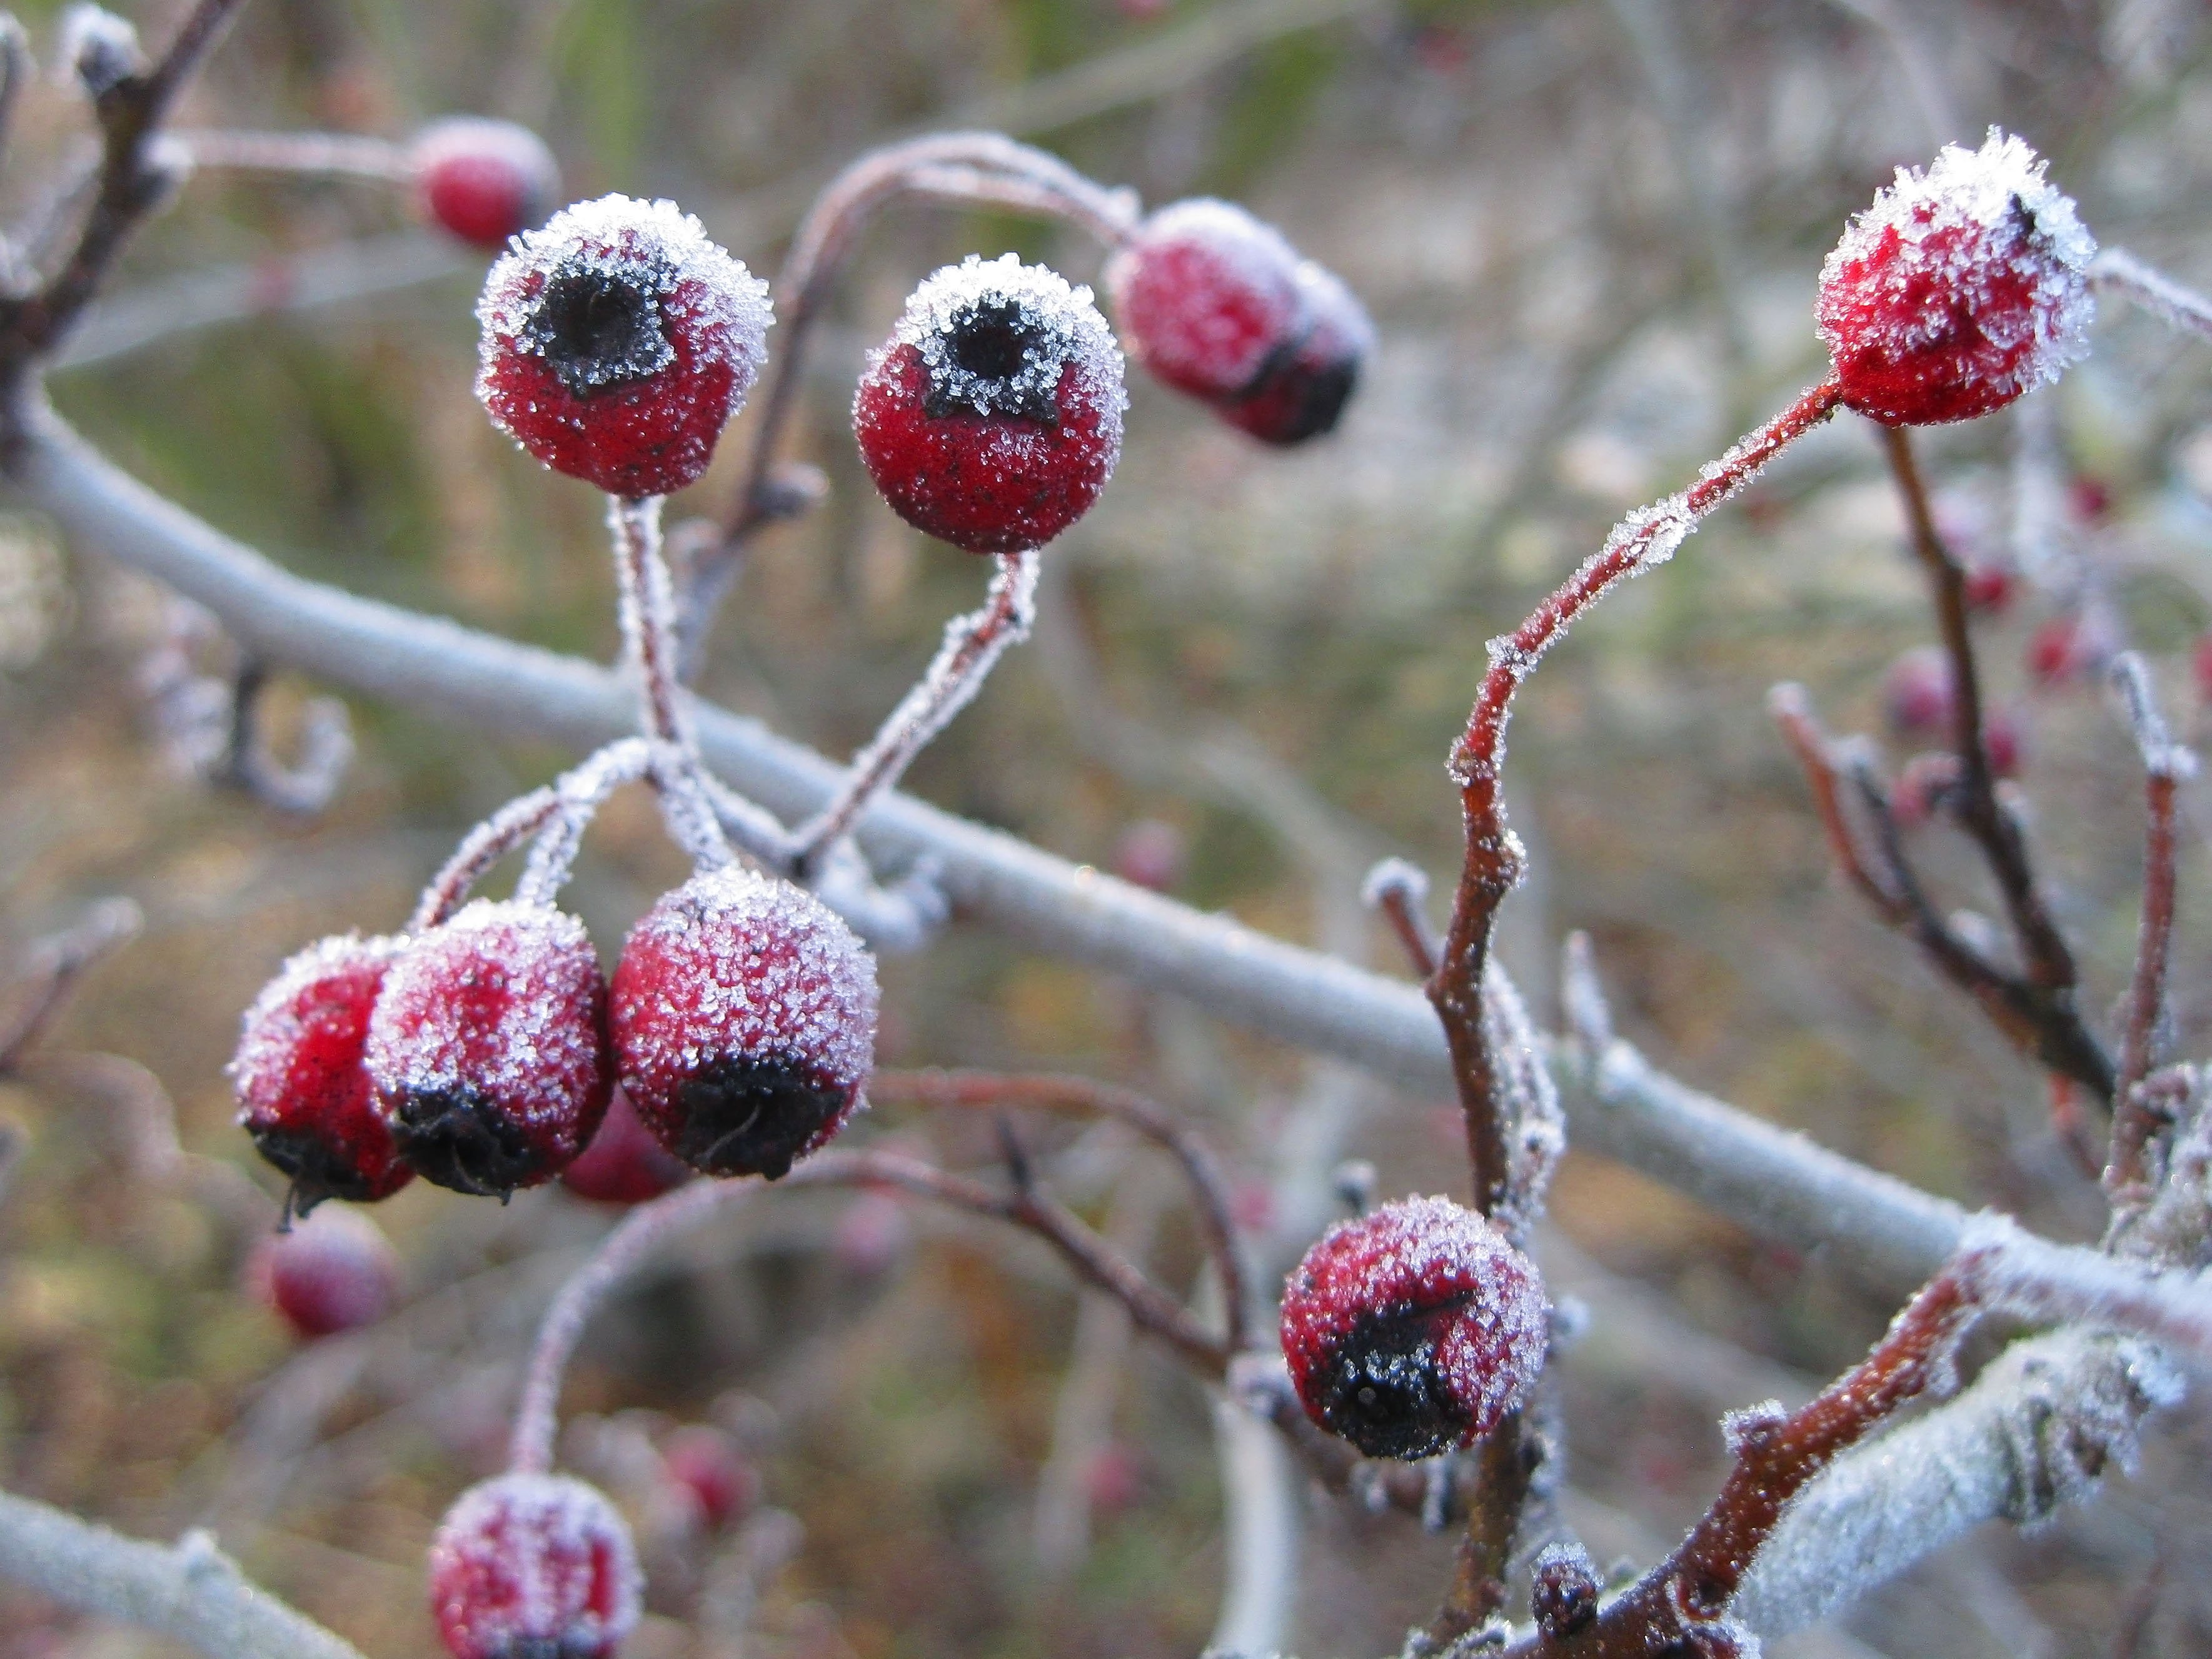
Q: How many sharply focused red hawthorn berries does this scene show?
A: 7